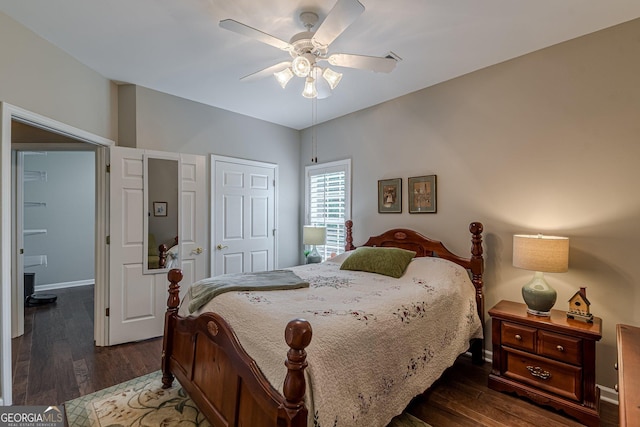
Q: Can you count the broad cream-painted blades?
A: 5